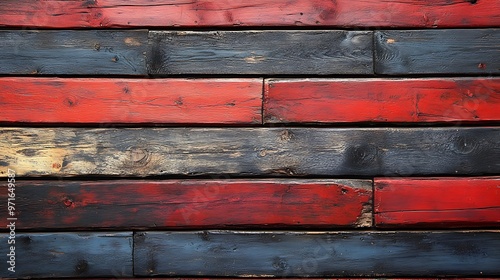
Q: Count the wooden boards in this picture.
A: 11